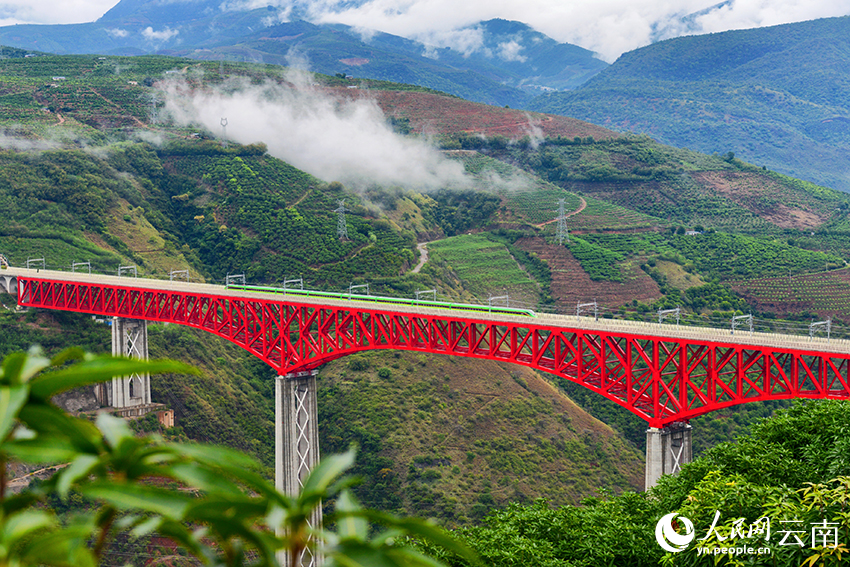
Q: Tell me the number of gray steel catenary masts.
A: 13